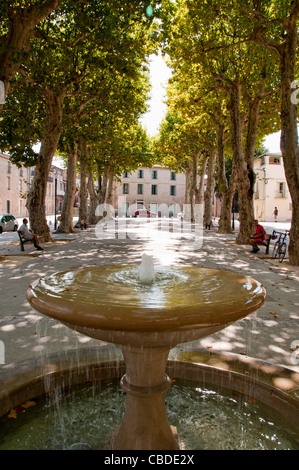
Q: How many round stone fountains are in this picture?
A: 1